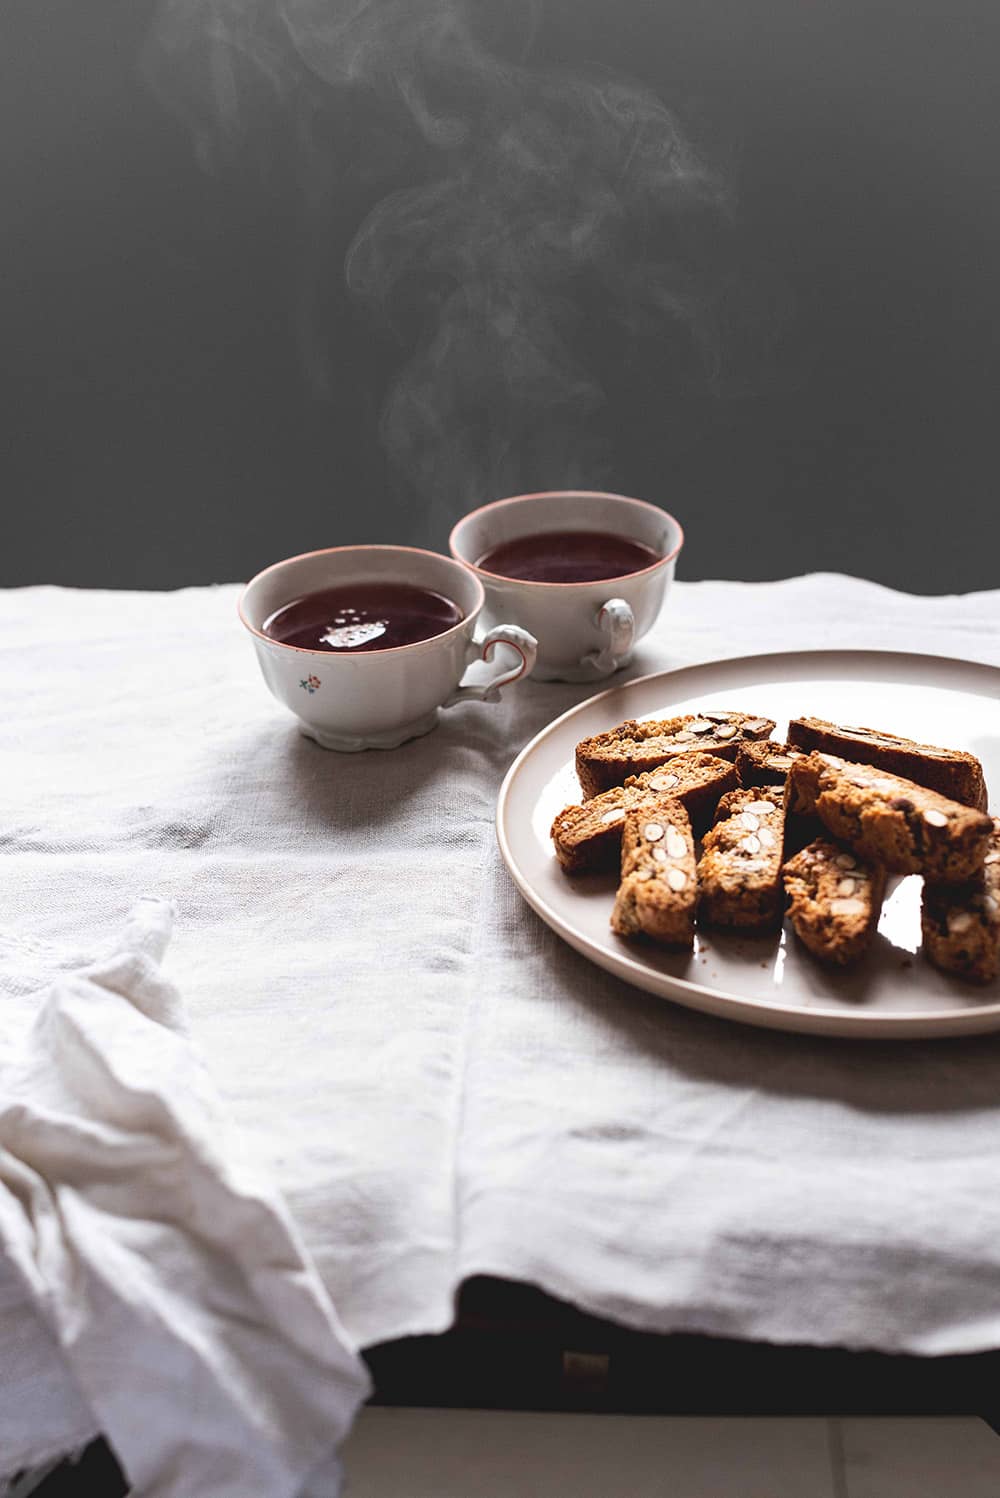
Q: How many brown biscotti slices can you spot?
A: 9